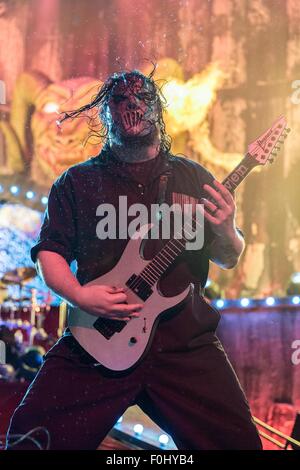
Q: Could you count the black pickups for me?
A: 2